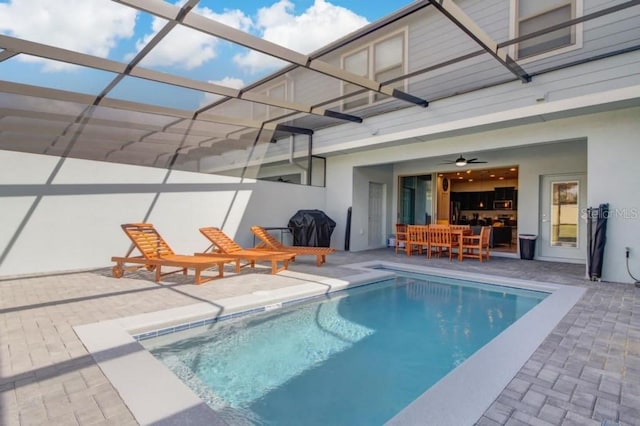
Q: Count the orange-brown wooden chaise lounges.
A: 3